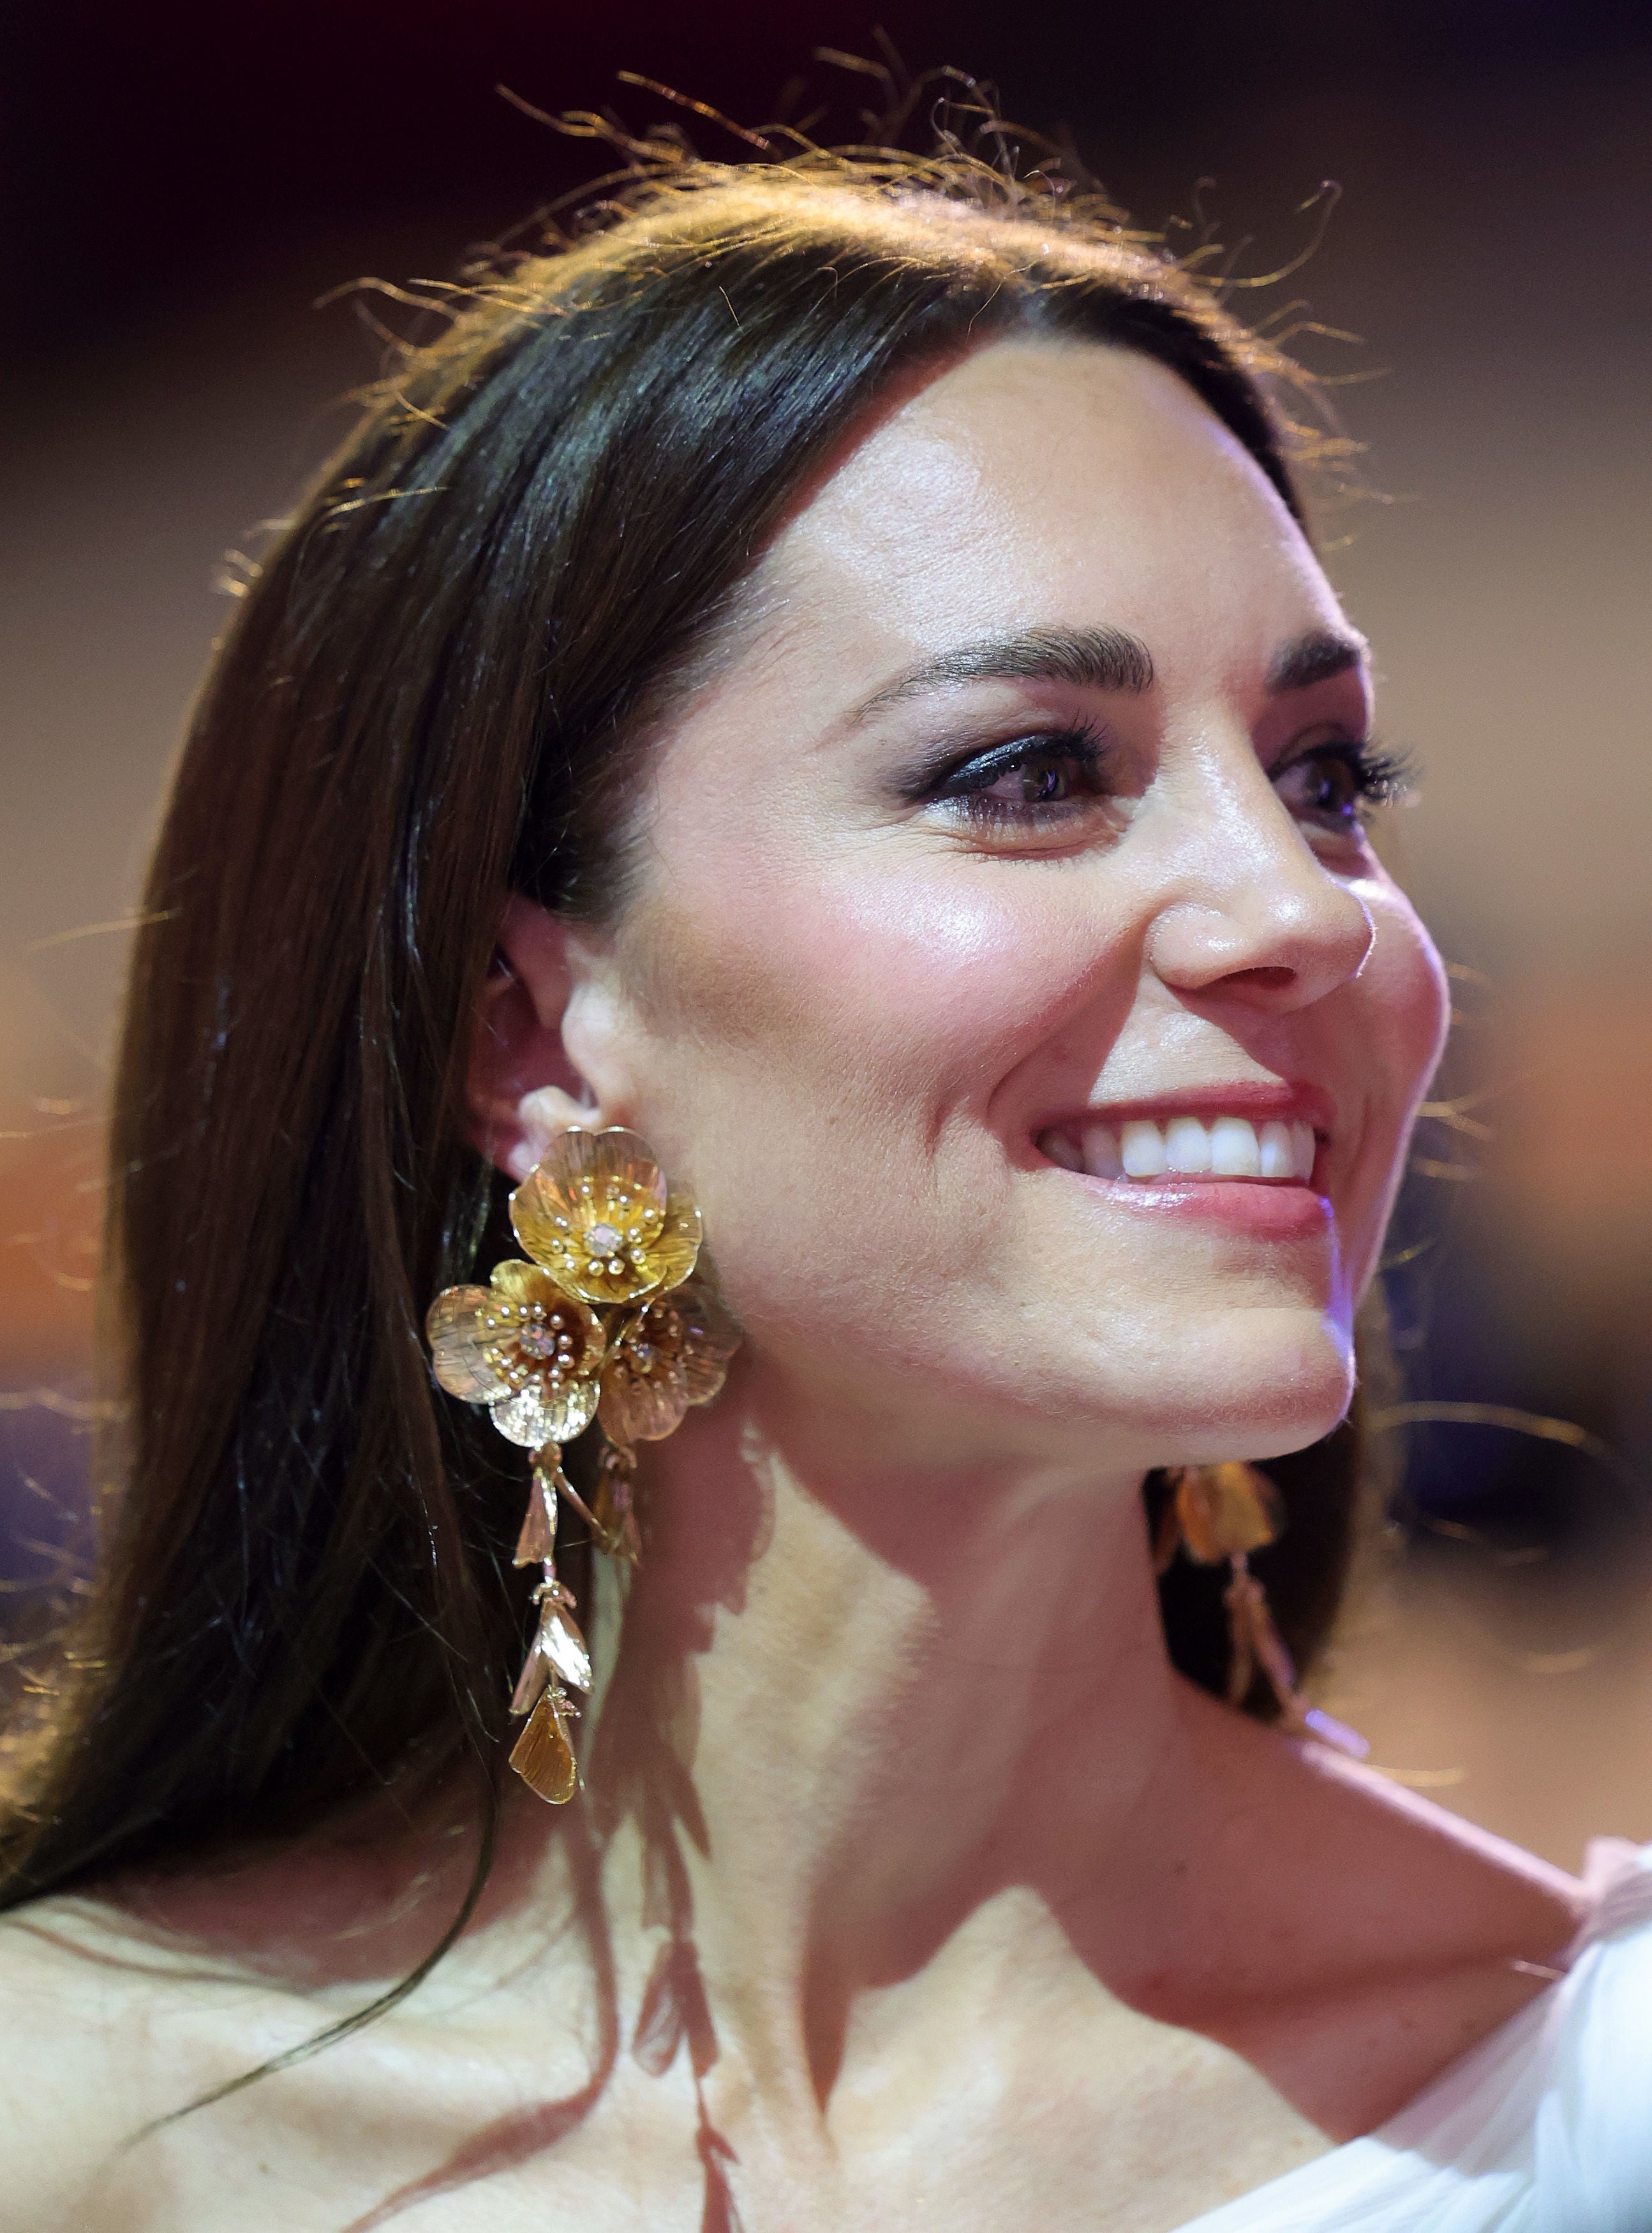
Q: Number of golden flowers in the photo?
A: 3